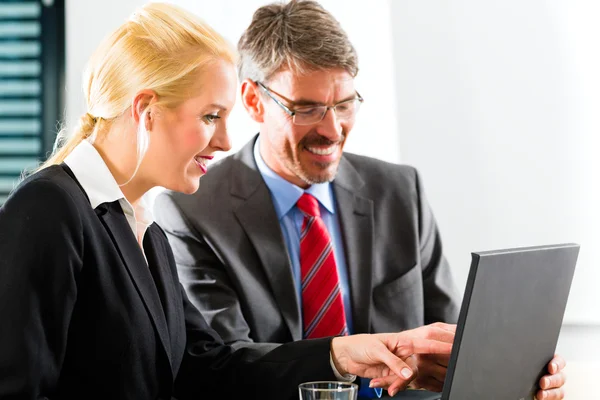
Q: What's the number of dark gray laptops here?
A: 1